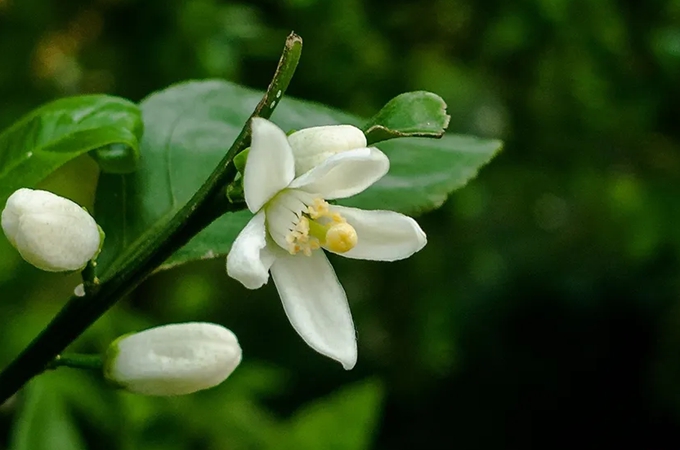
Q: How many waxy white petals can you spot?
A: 5